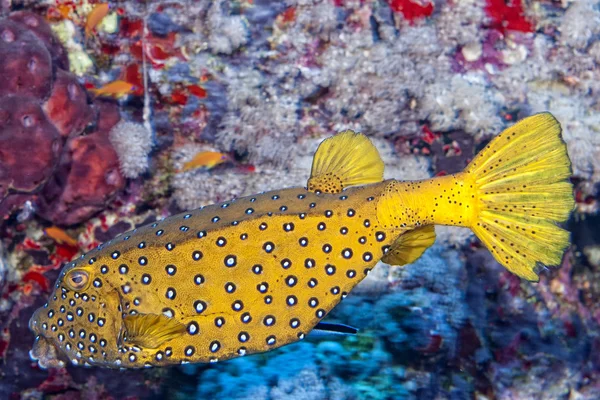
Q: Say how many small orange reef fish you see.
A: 4